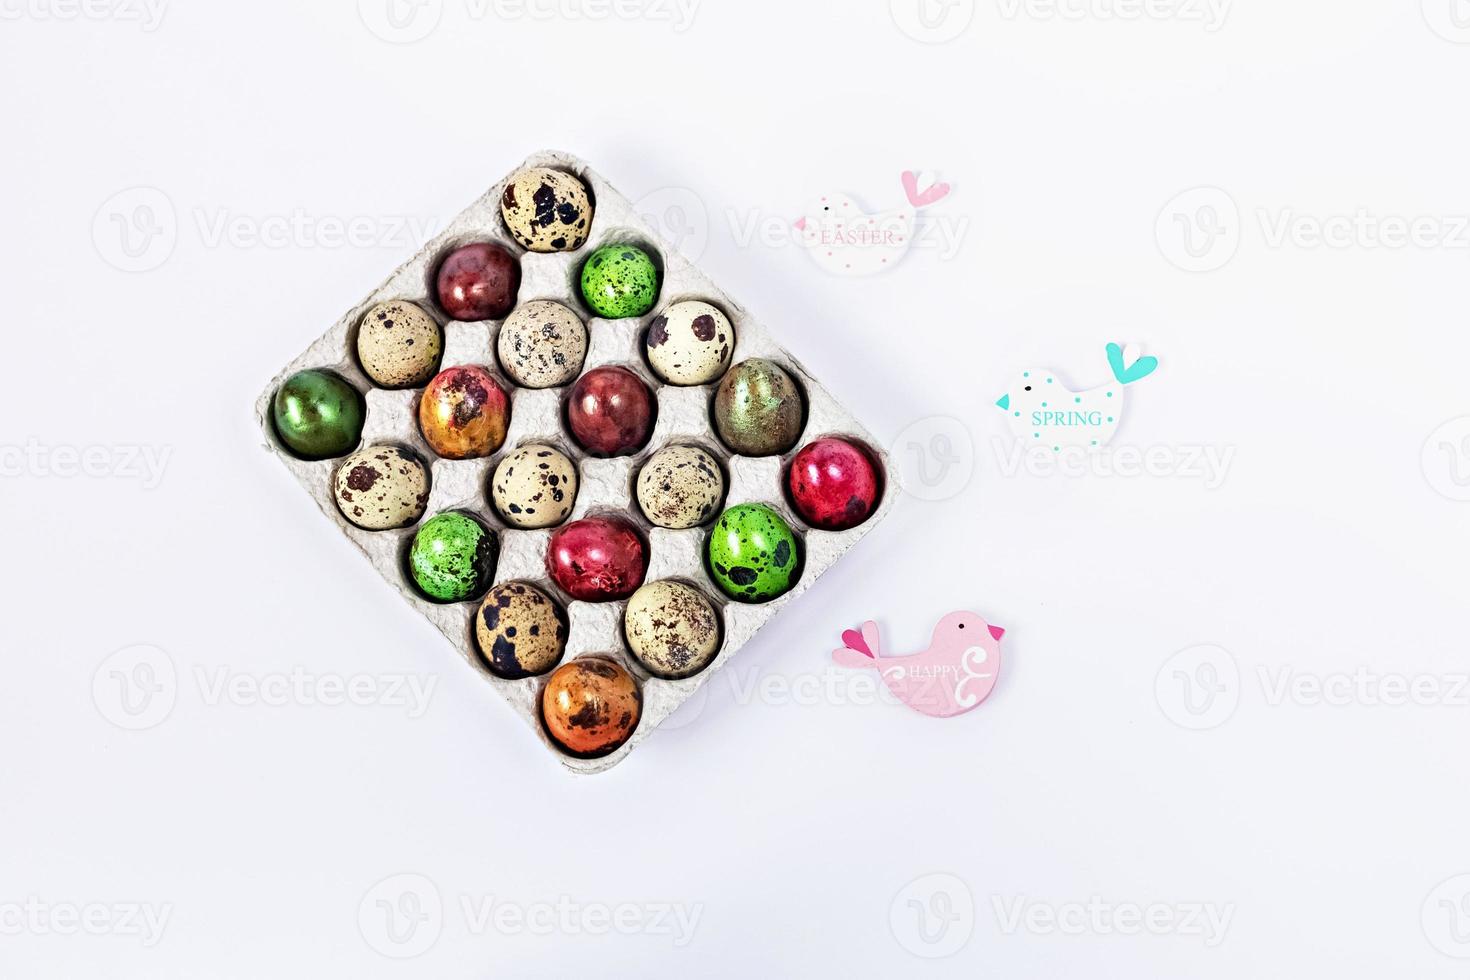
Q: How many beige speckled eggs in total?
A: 9